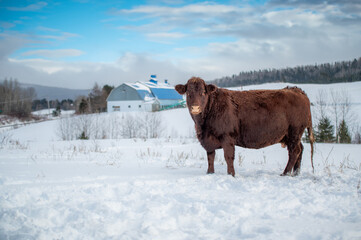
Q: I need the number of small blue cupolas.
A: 2